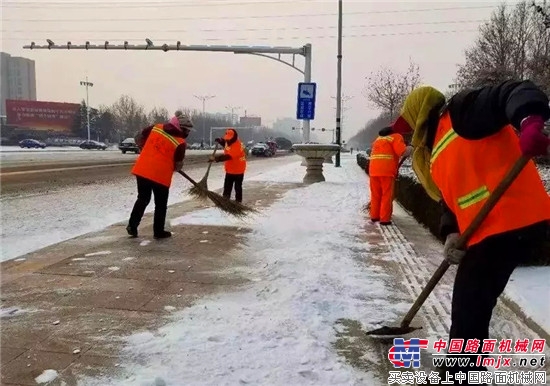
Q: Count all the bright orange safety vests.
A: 4